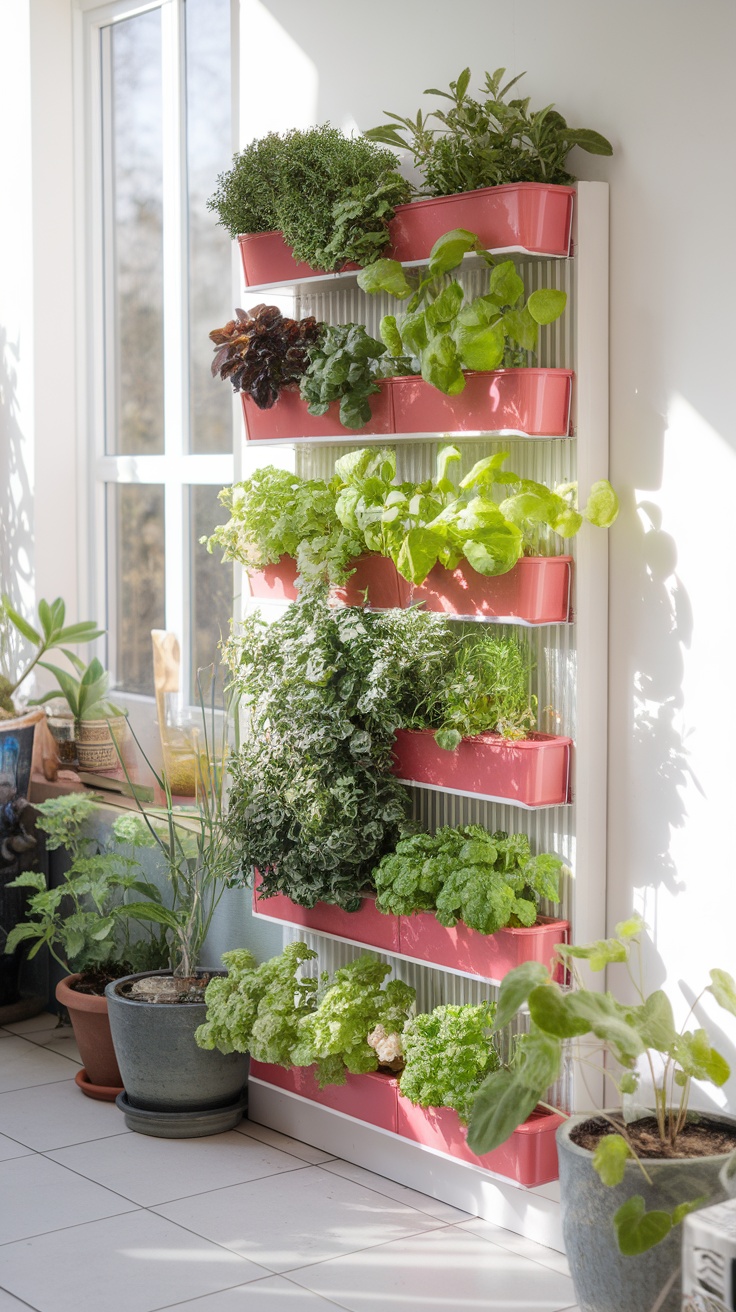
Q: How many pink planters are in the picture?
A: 11